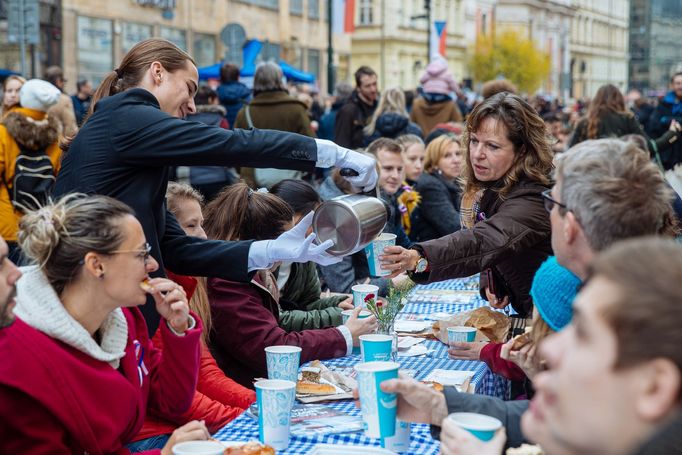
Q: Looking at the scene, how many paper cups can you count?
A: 11